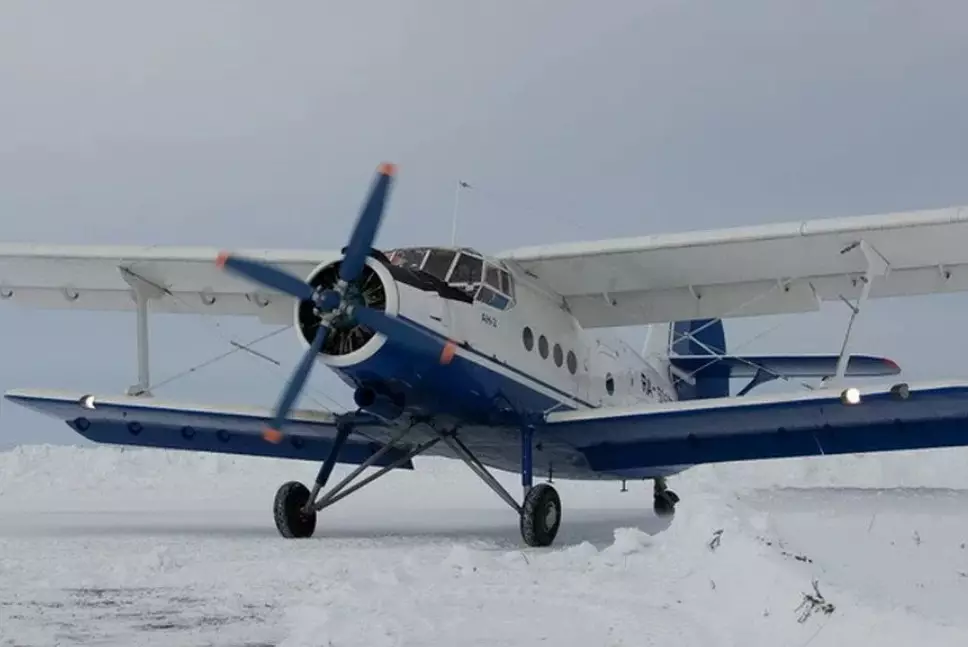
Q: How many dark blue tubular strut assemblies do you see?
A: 2